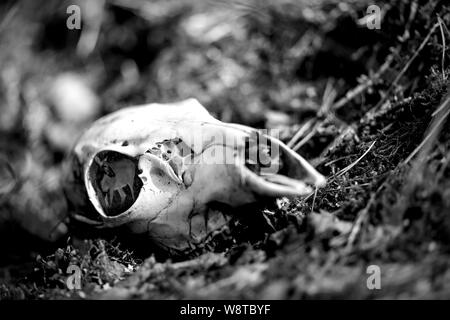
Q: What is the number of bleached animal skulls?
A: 1